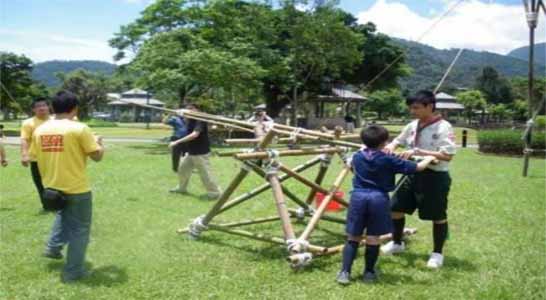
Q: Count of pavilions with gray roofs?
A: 3